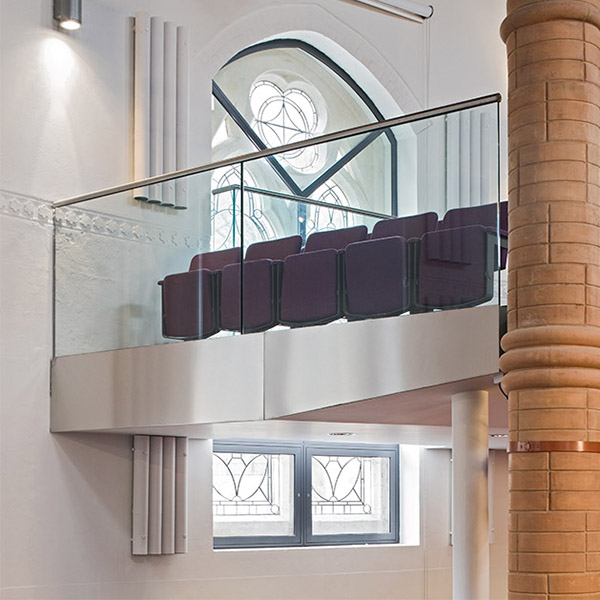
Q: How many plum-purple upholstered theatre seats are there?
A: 10